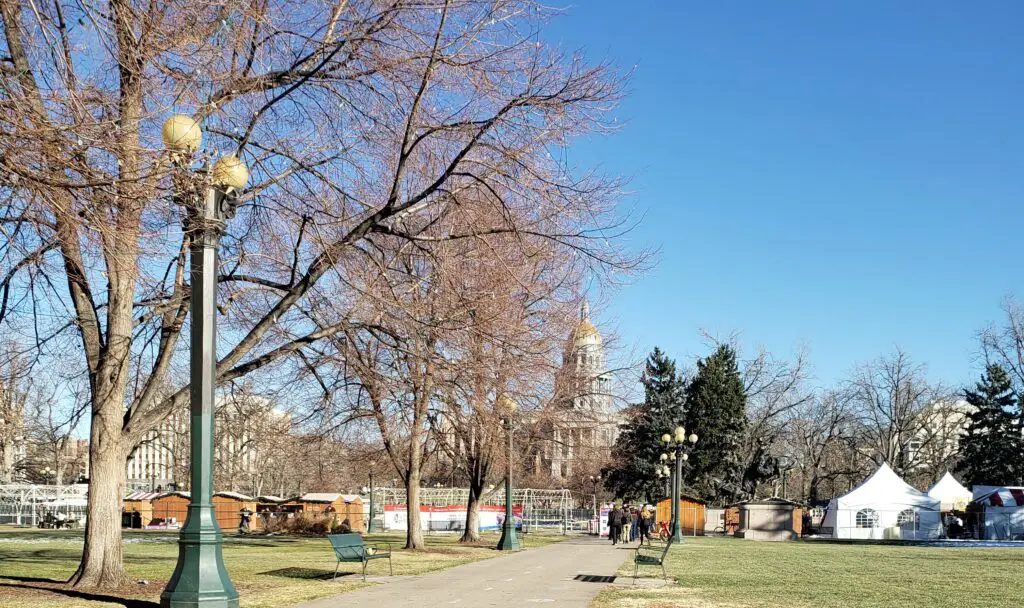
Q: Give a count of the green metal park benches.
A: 2